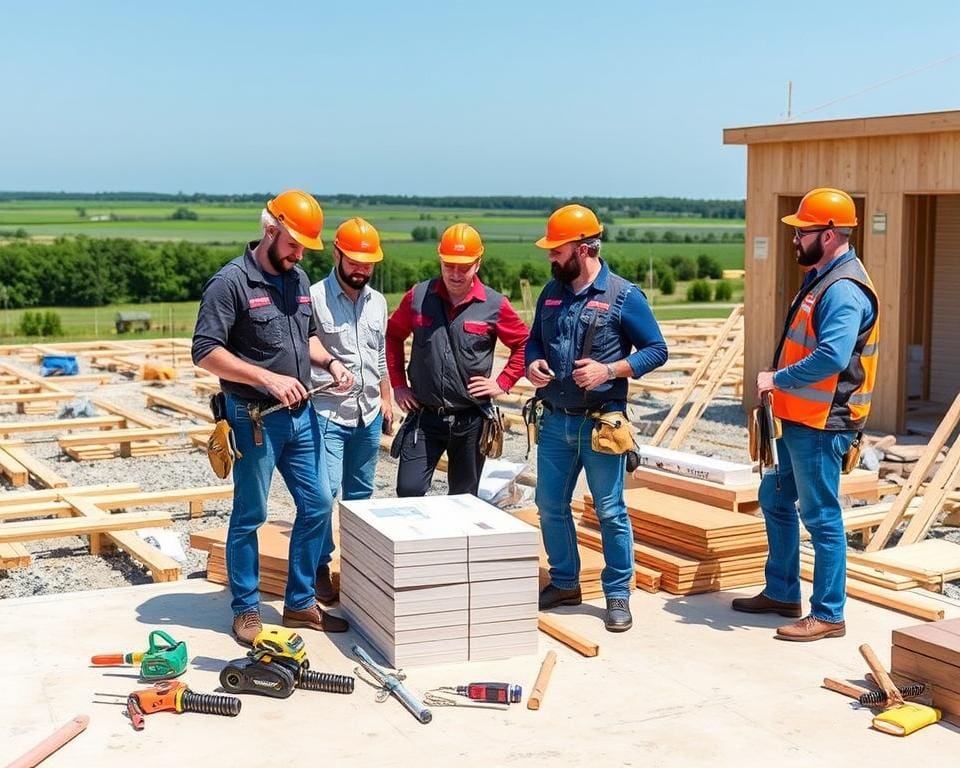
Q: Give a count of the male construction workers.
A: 5